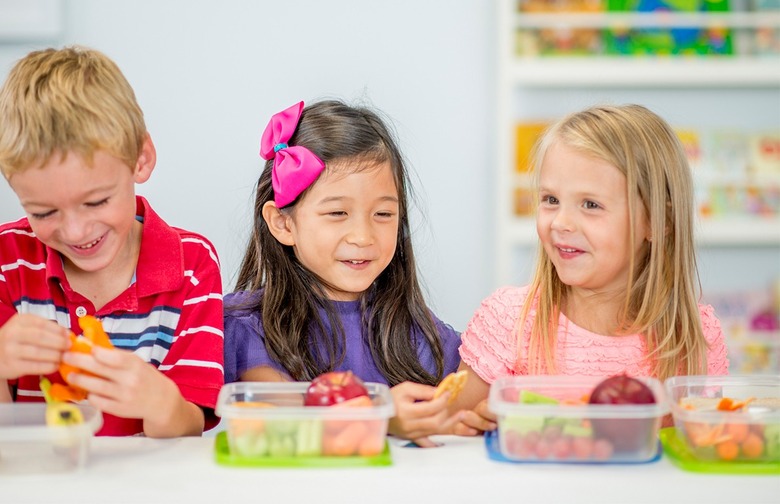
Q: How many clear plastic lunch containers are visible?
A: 4